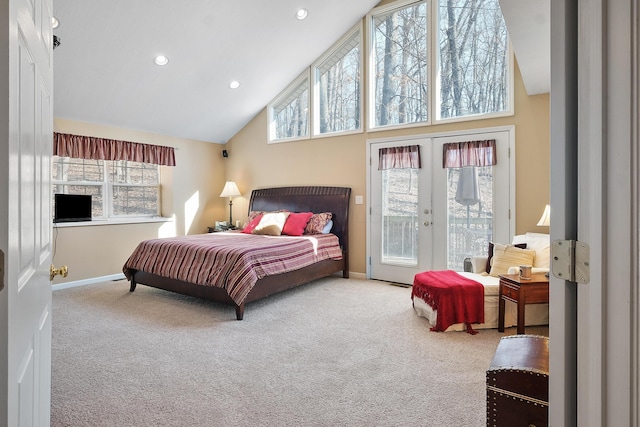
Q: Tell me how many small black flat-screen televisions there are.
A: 1